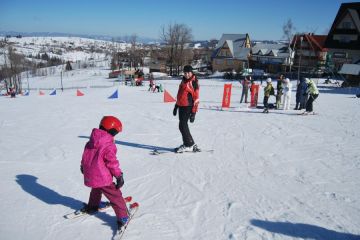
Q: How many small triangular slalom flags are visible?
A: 6